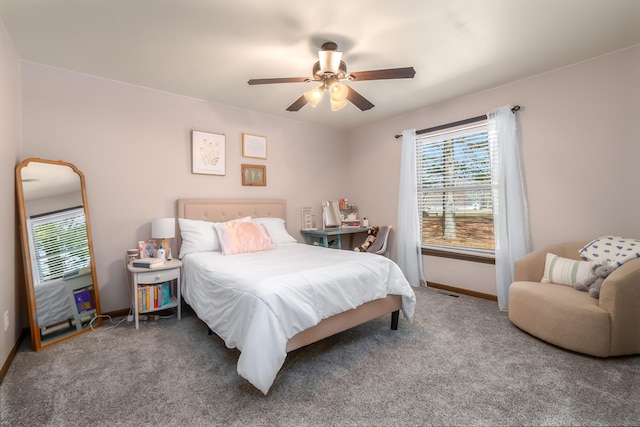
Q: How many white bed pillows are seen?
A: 2